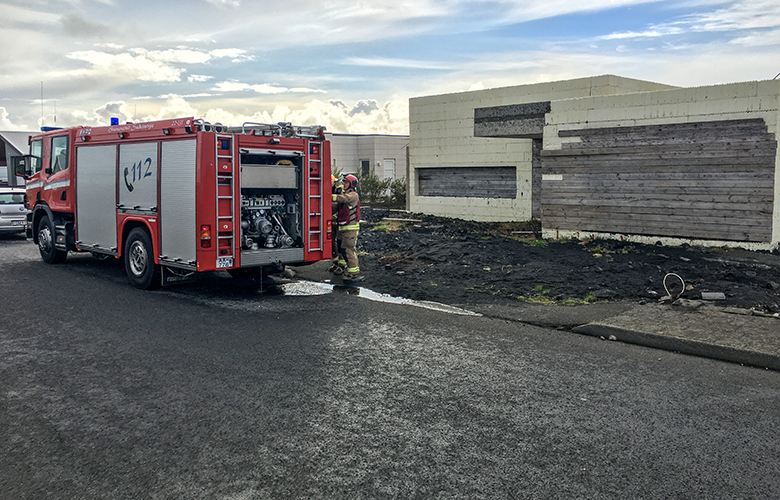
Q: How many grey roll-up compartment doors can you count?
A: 3